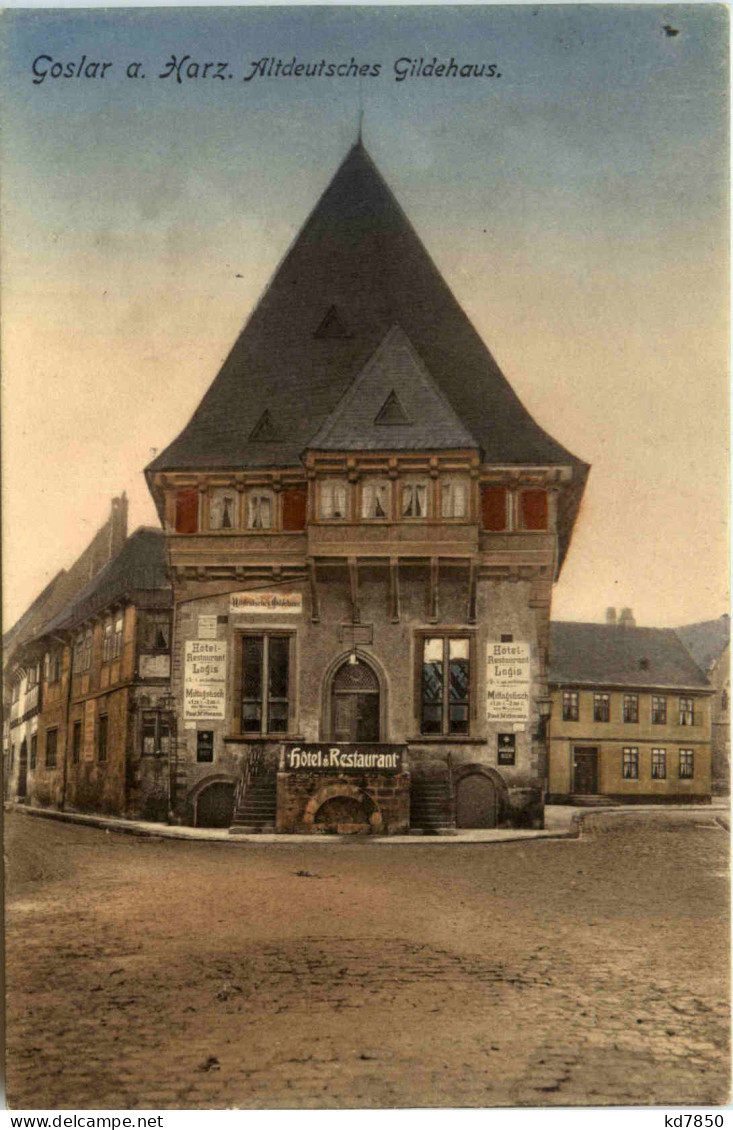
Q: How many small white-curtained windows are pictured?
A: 6